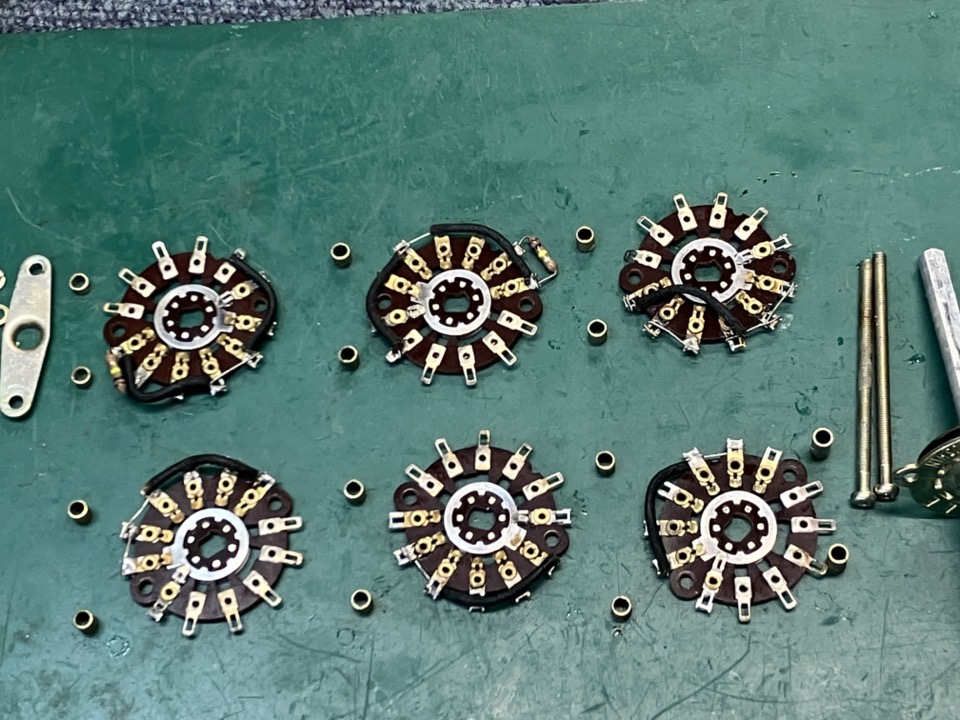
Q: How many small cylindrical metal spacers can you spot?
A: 14